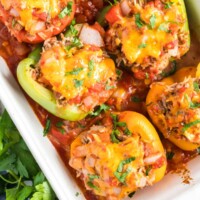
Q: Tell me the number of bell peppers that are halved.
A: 5